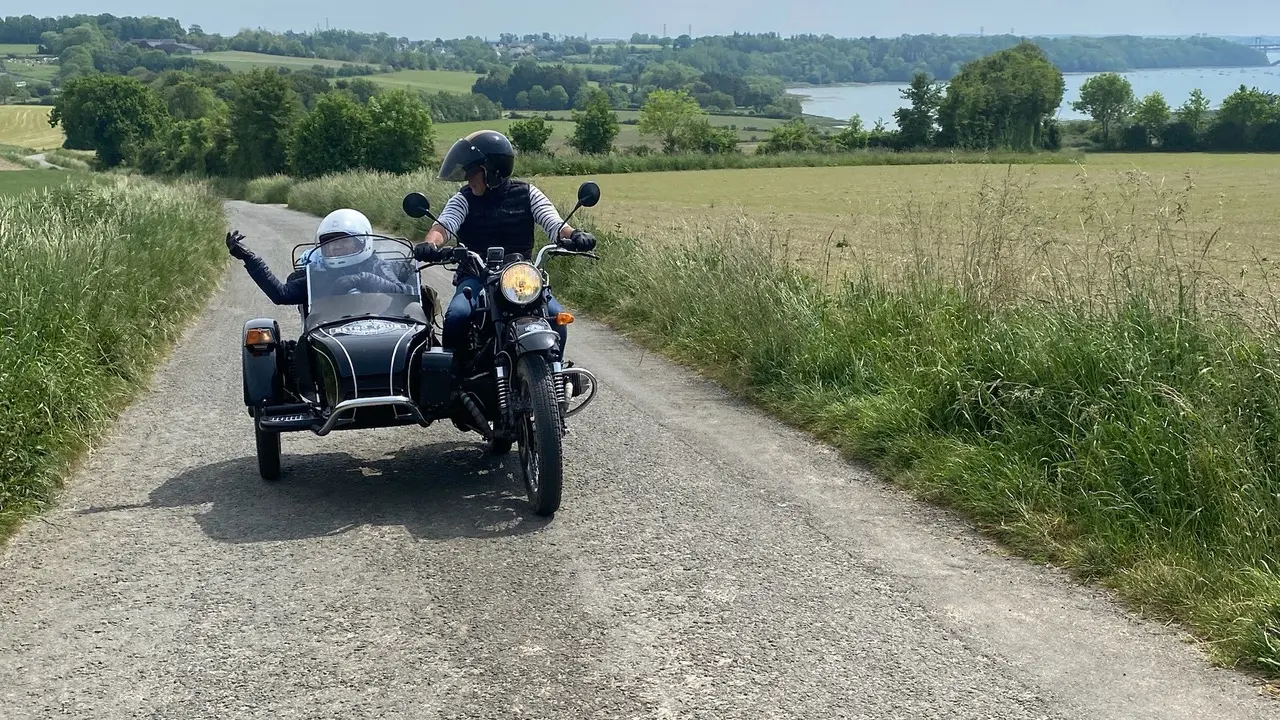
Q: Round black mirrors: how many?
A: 2